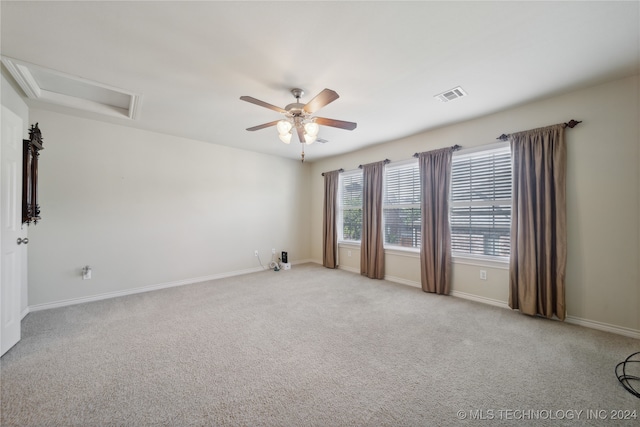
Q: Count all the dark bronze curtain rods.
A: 4